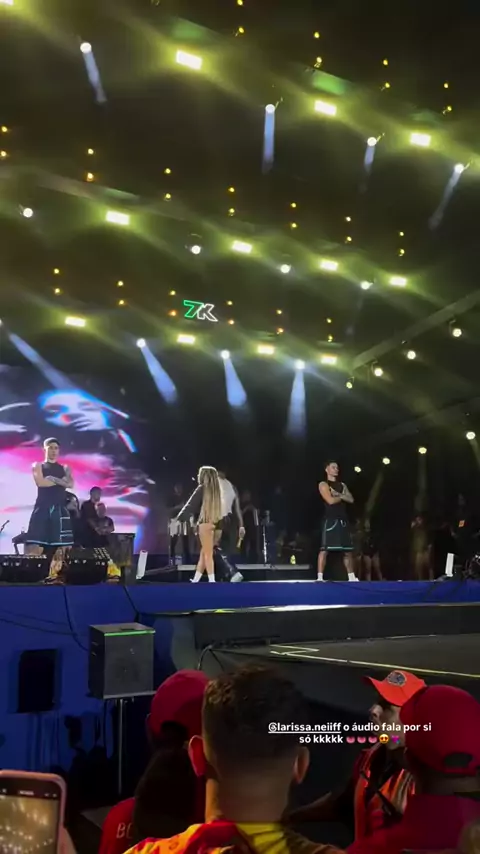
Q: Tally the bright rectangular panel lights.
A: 11